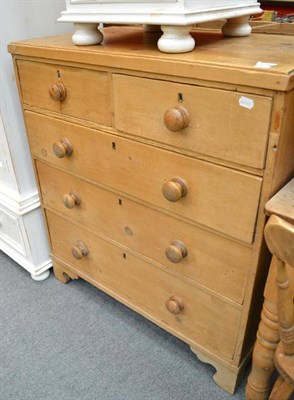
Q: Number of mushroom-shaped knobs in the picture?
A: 8